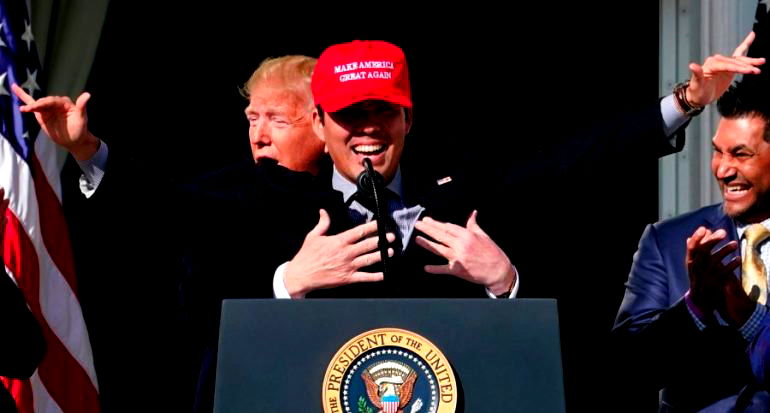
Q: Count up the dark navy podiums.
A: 1